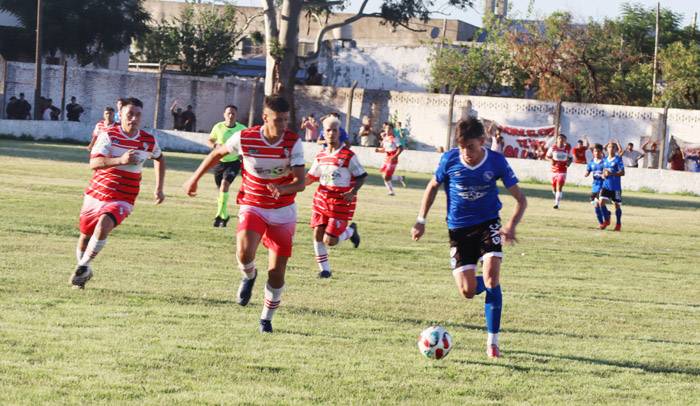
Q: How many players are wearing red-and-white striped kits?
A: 6